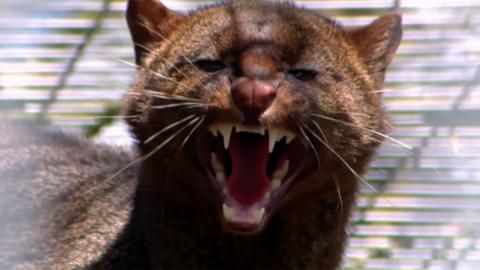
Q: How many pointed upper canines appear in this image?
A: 2